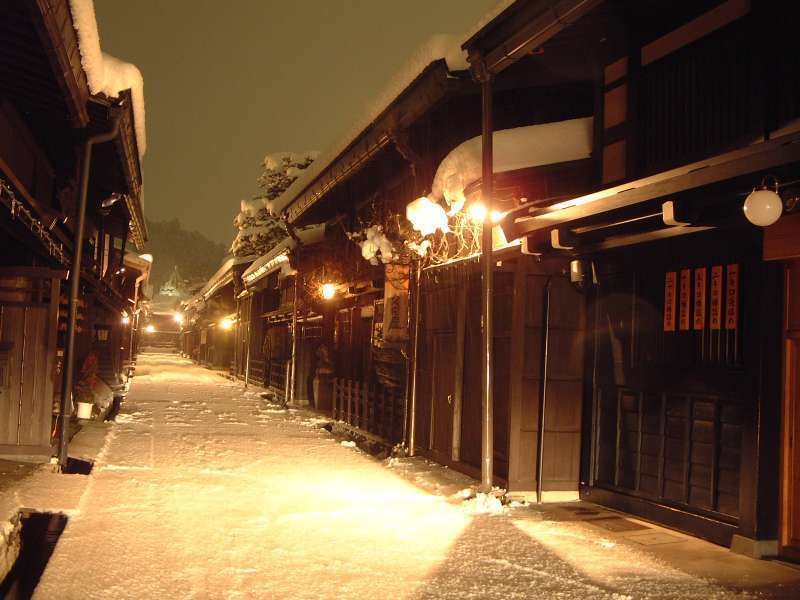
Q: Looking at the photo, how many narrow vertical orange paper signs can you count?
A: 5